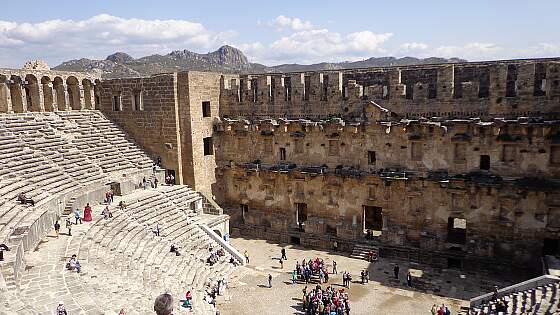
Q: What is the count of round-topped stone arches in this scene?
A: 8